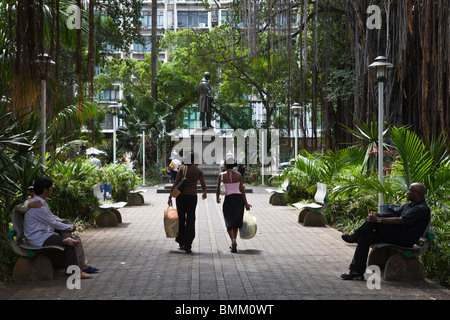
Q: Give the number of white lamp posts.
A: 6